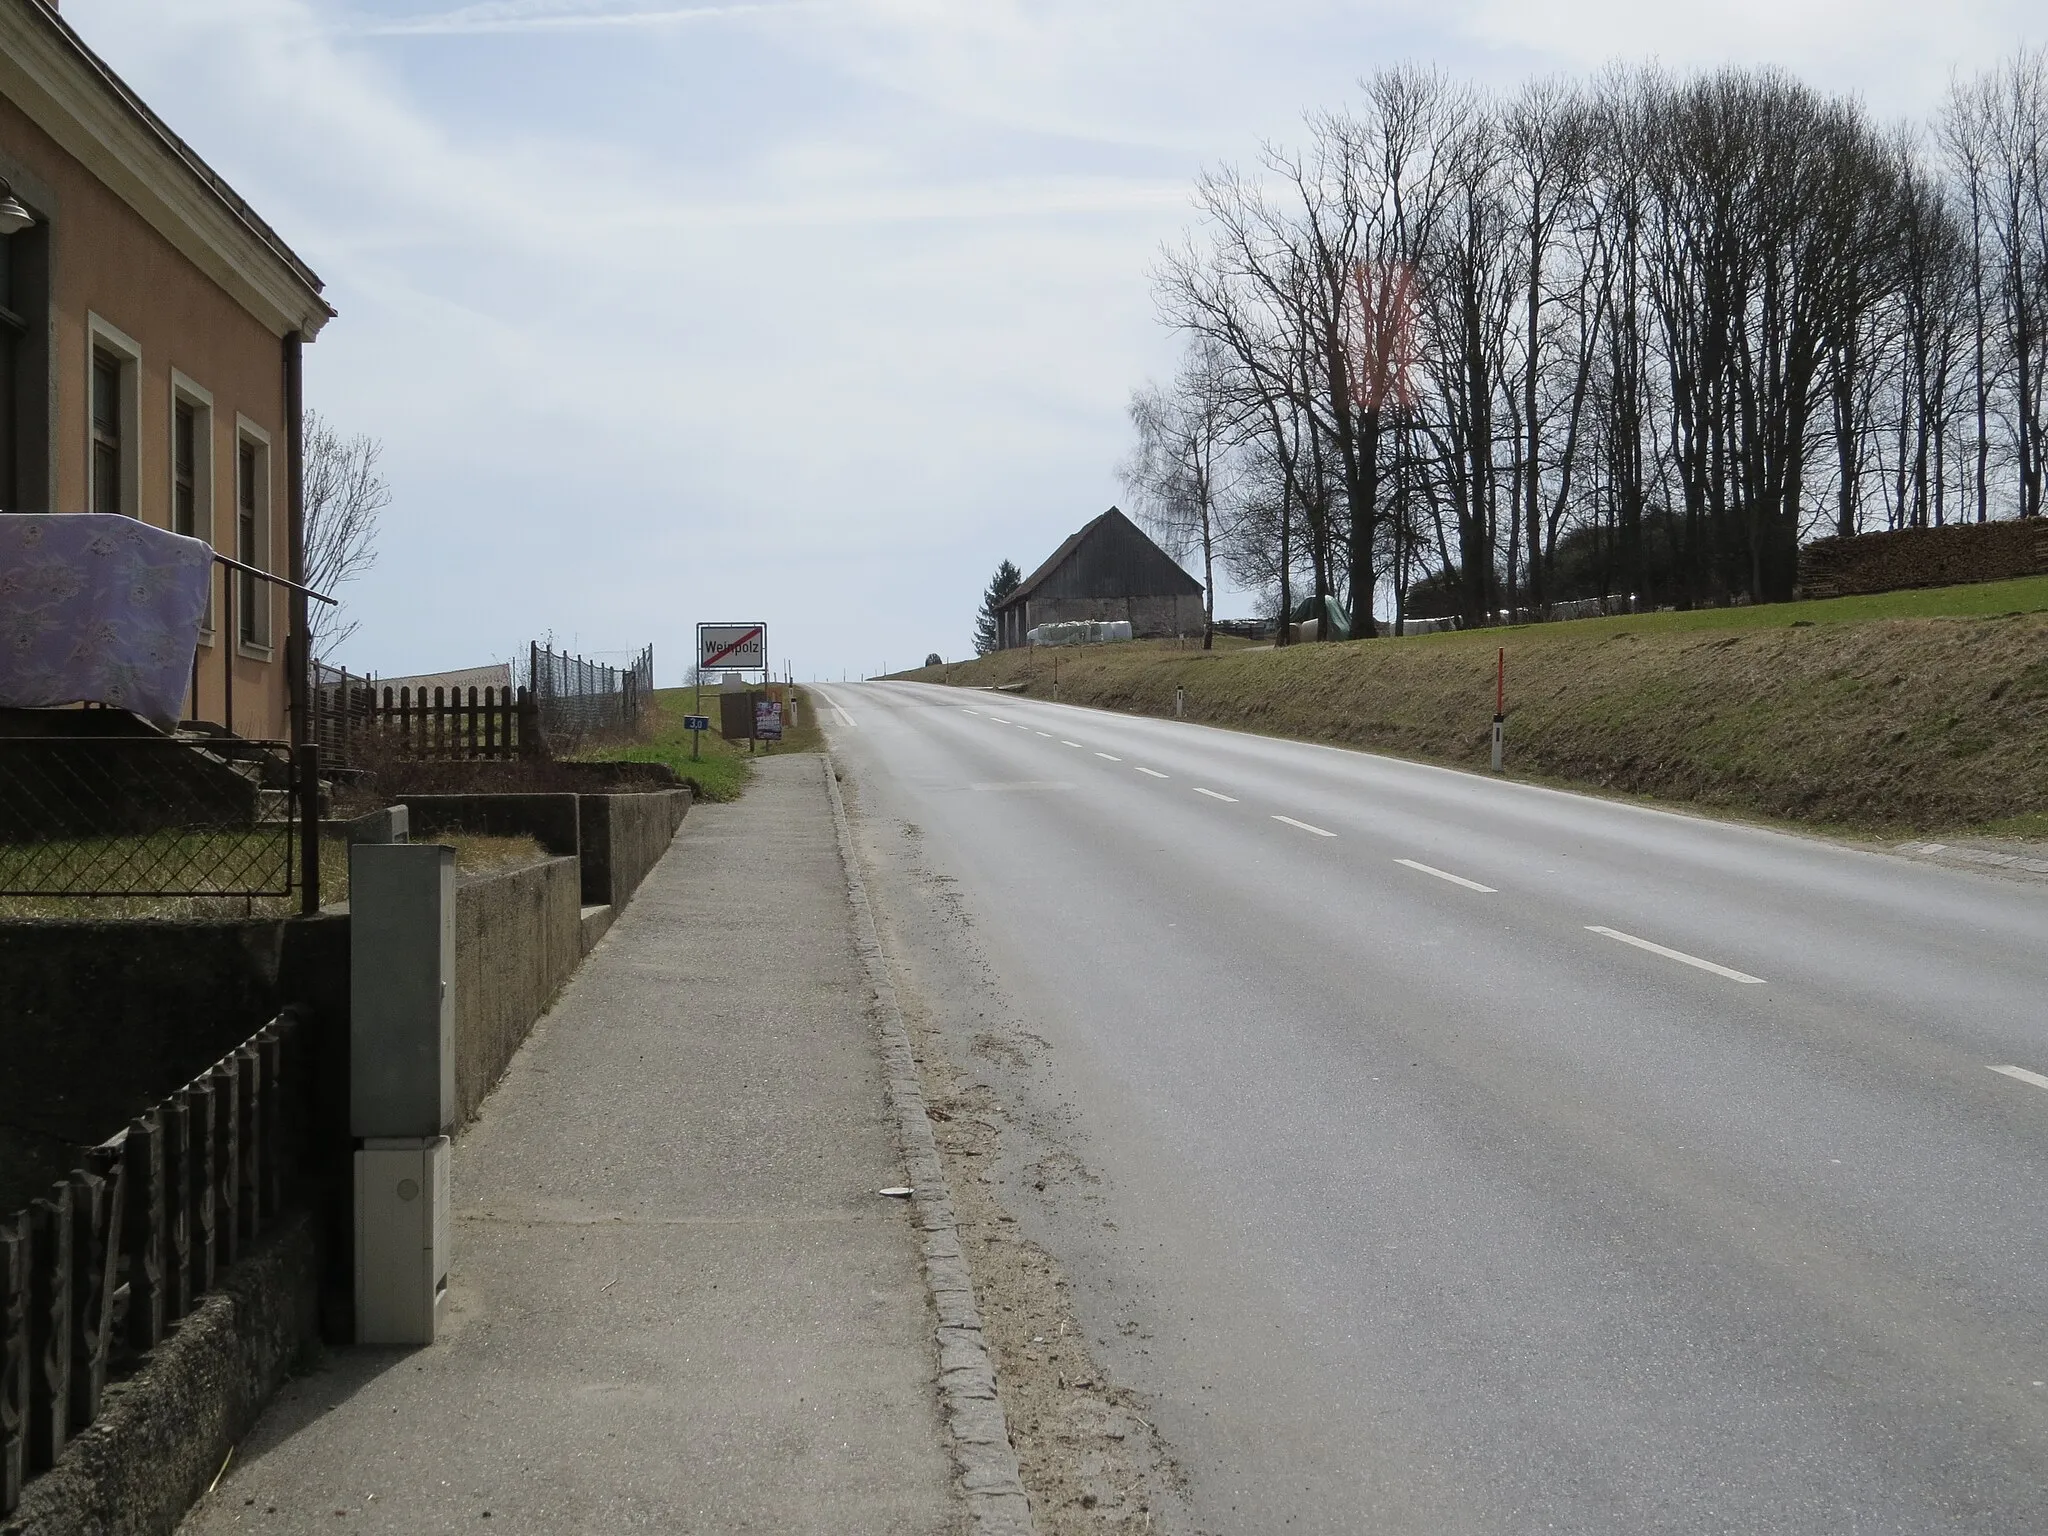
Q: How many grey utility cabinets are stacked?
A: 2